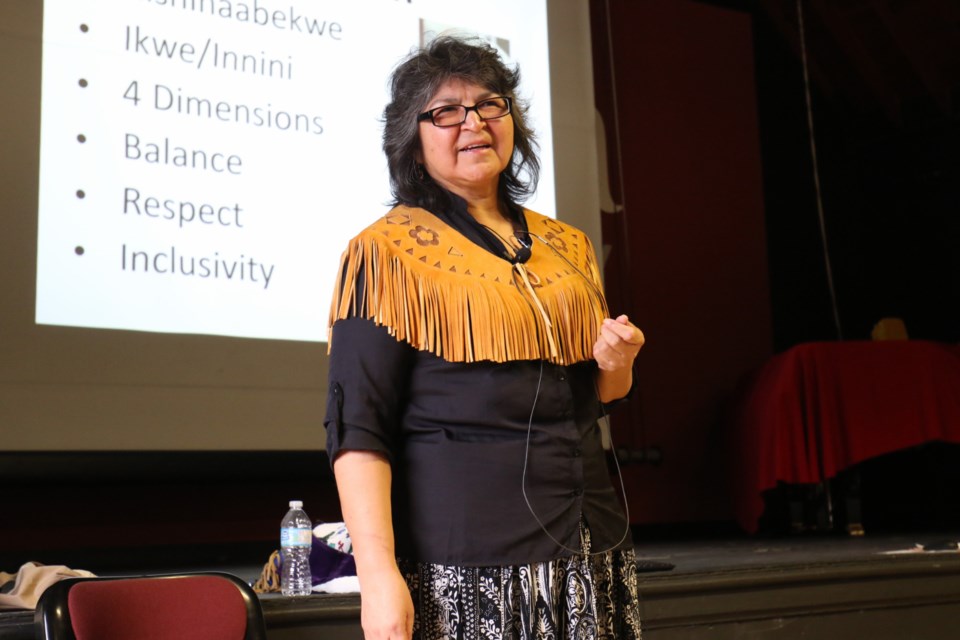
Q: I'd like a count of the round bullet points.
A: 5